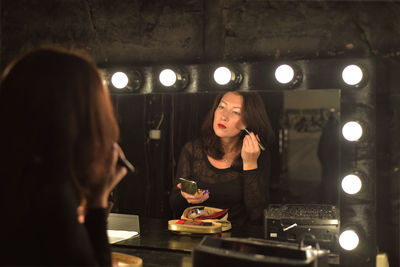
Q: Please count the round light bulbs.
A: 8